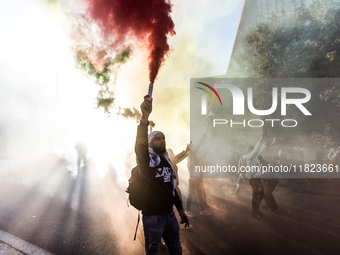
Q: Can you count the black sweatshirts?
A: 1